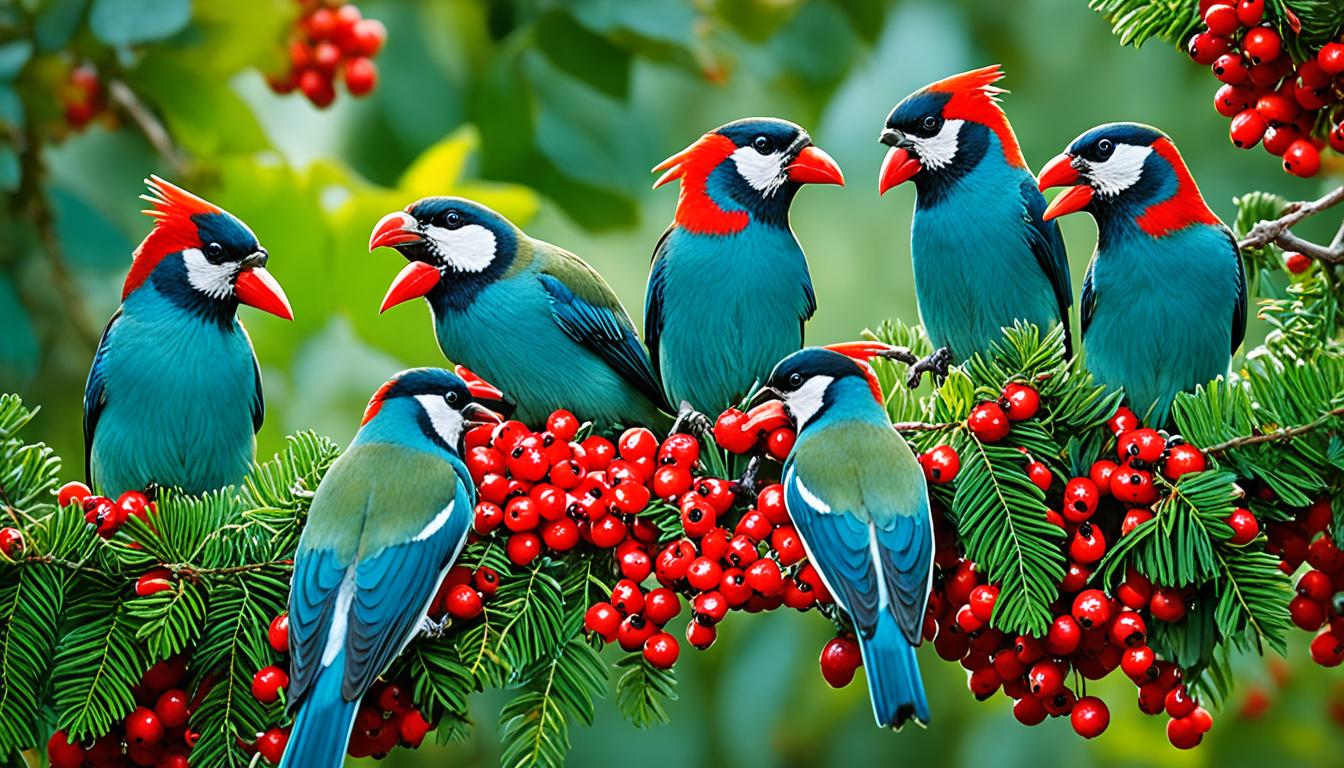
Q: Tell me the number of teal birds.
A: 7